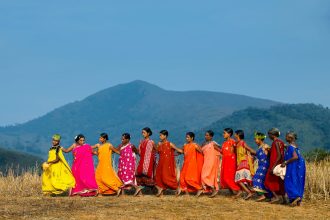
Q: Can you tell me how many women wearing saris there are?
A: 13